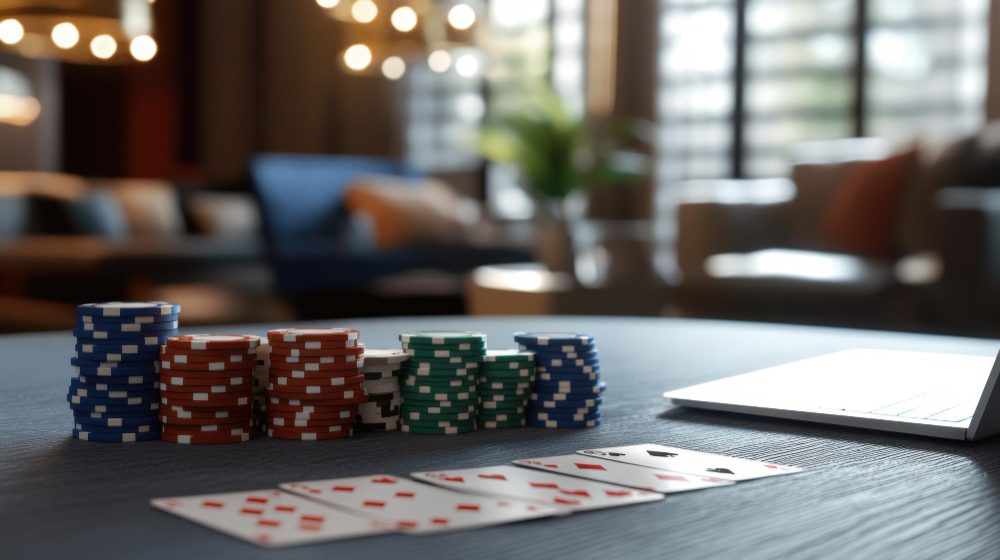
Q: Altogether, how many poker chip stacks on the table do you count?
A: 8